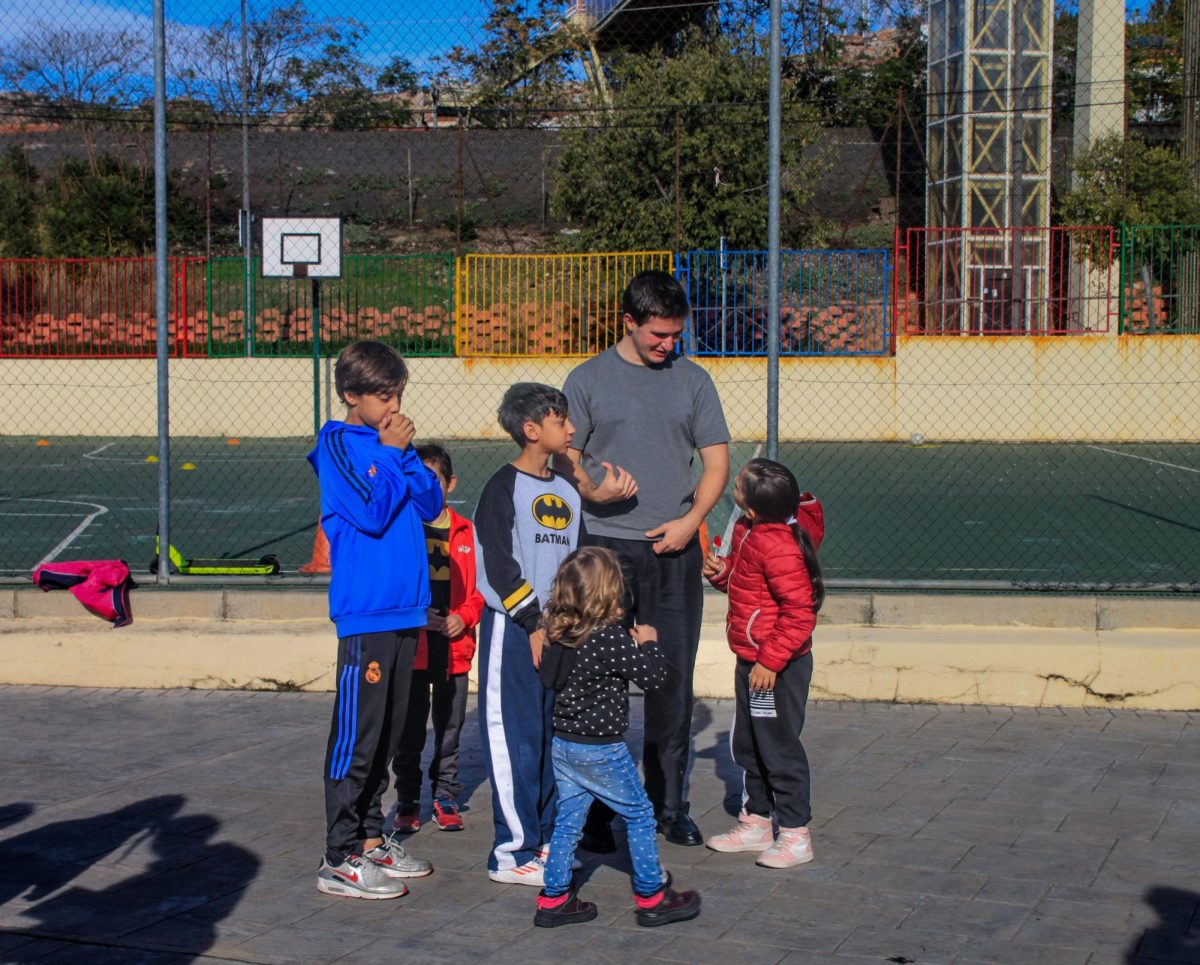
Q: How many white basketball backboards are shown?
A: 1